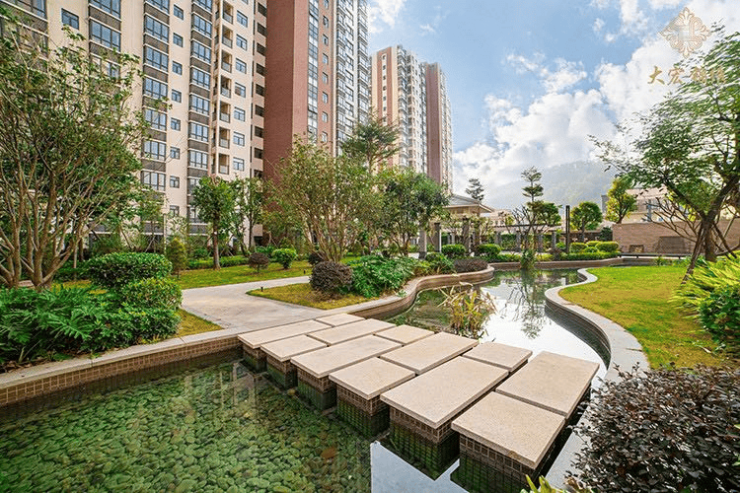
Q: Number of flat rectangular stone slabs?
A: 12